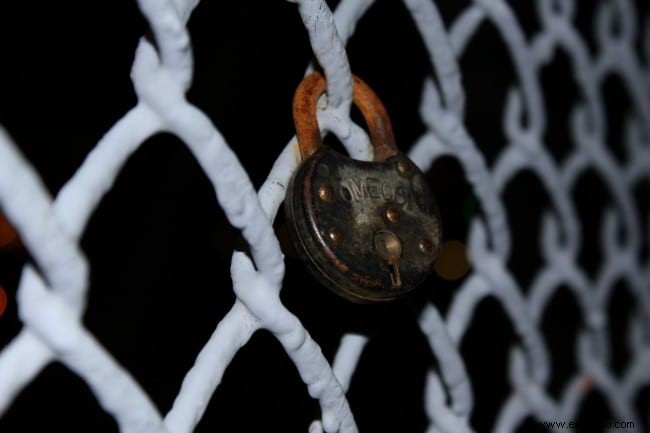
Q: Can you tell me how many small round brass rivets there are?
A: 5